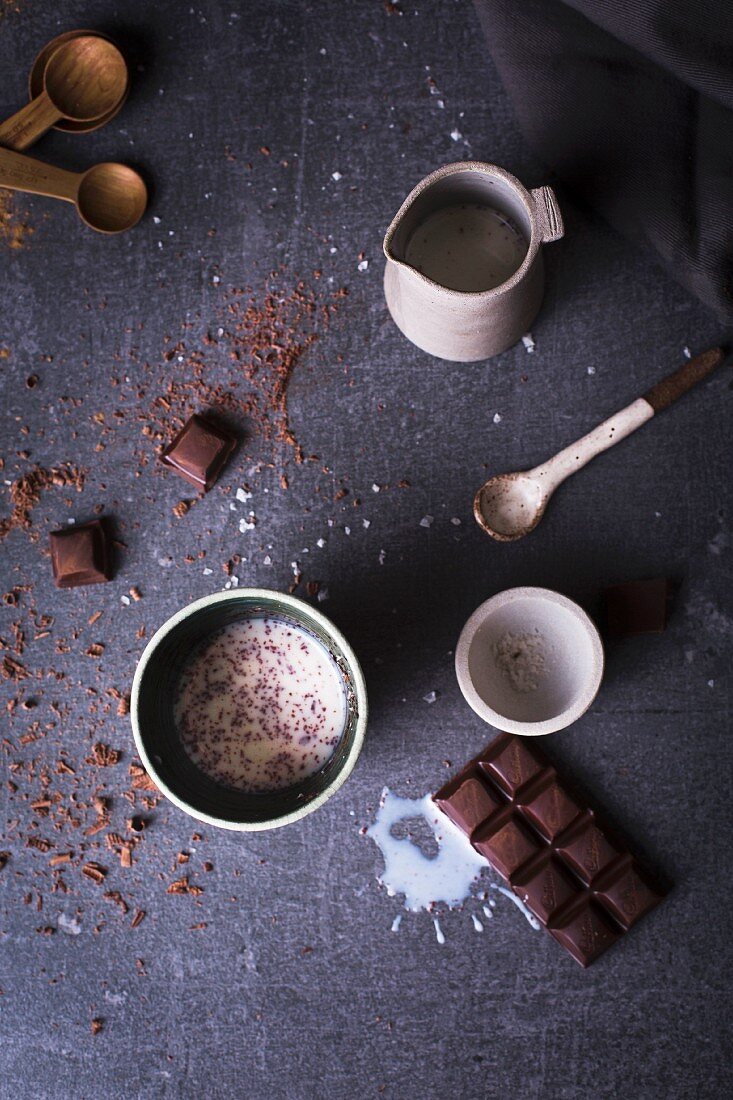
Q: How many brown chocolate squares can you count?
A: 11